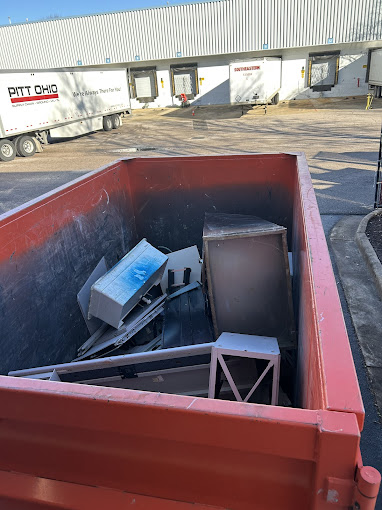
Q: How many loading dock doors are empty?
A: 3